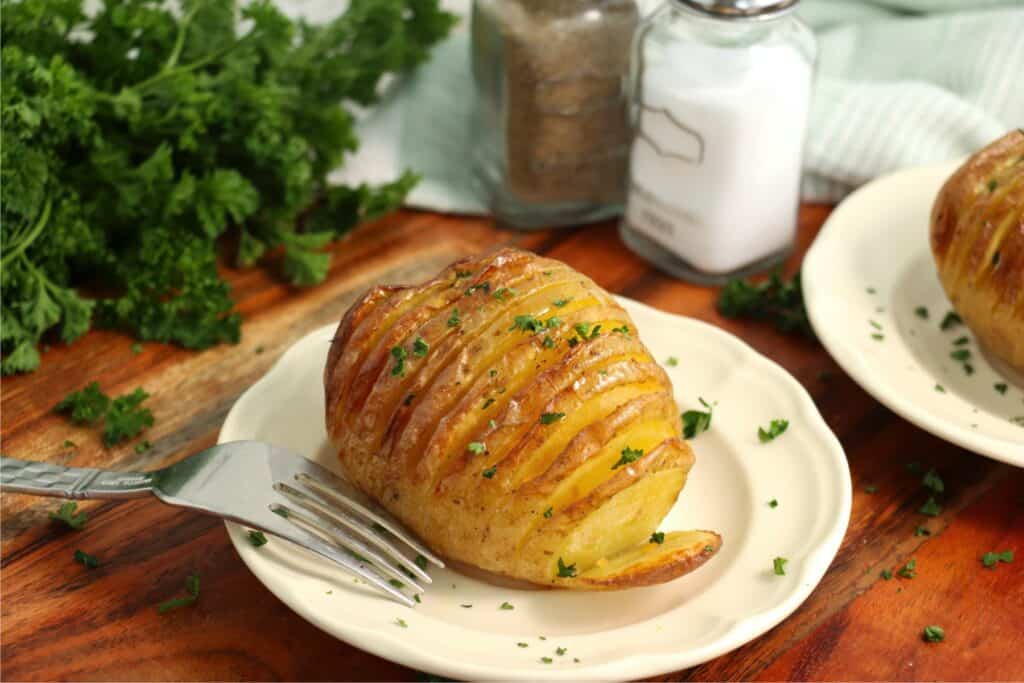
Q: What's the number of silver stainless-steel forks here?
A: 1